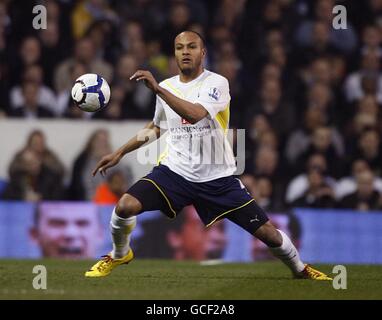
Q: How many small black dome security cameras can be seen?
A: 0